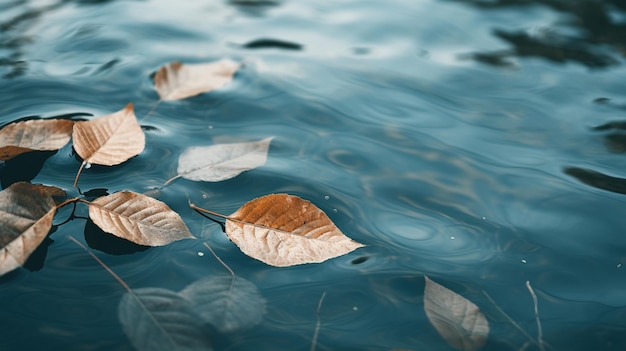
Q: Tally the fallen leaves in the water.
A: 10